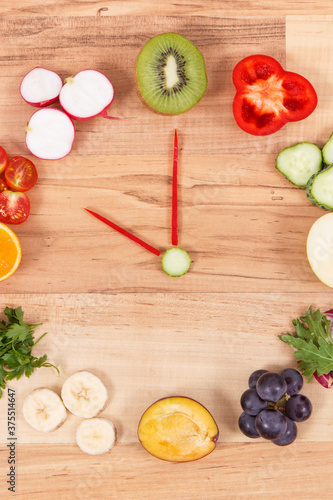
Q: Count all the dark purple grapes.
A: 8